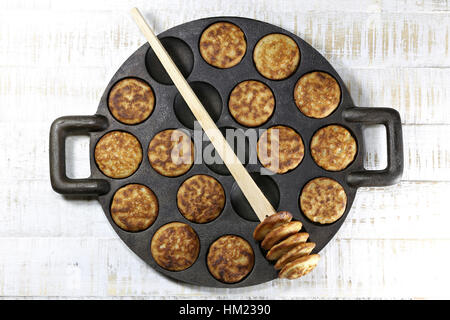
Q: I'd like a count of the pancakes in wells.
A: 14